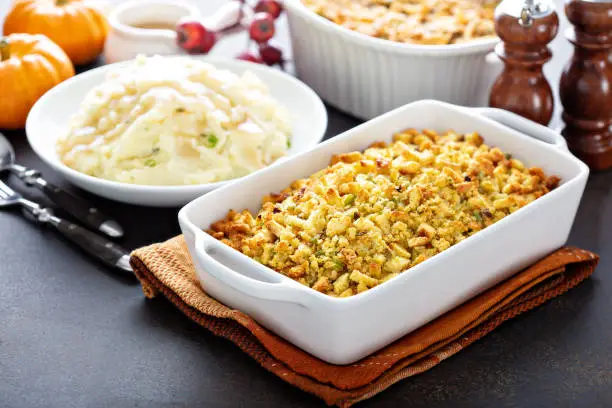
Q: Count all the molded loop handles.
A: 2